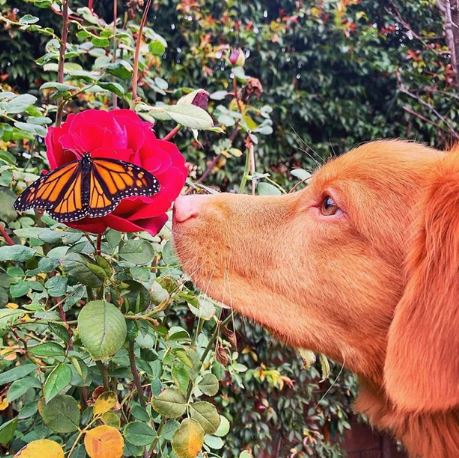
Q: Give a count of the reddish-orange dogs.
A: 1